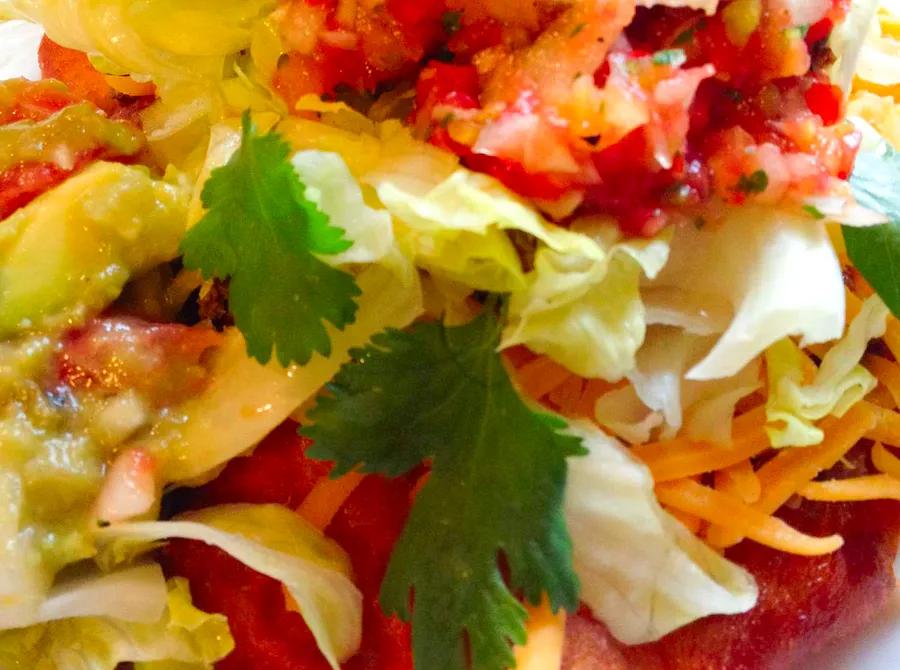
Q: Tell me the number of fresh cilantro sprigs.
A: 2